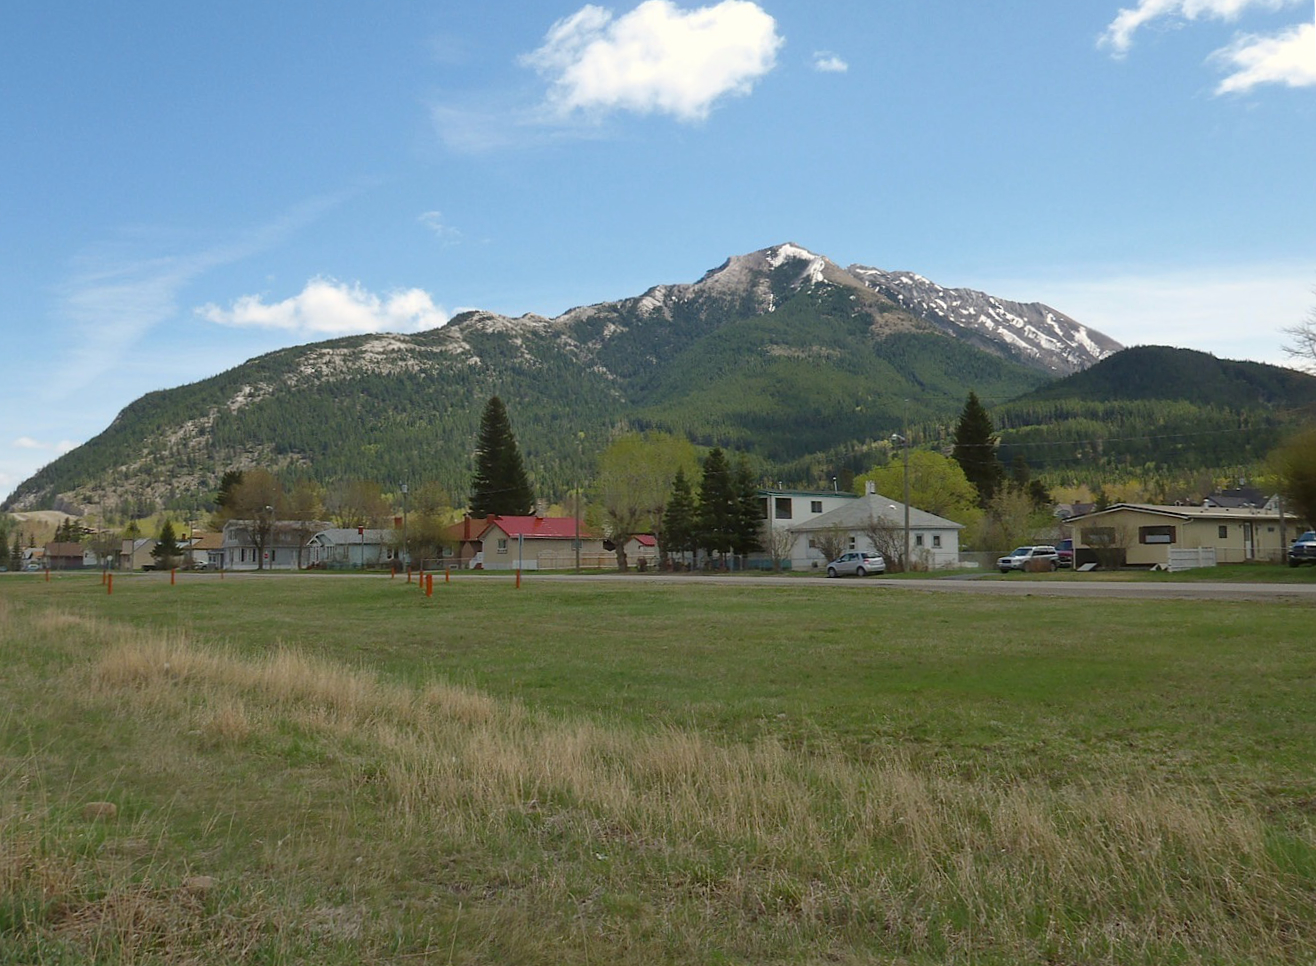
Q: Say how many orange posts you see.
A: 11